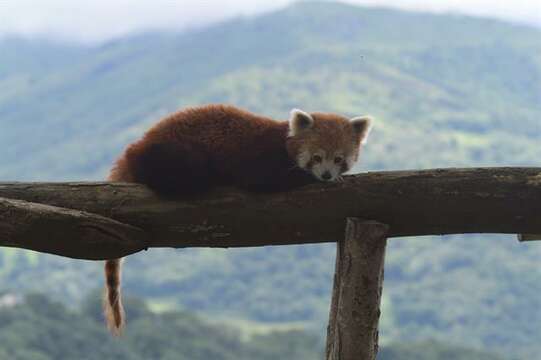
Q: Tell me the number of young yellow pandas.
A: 0